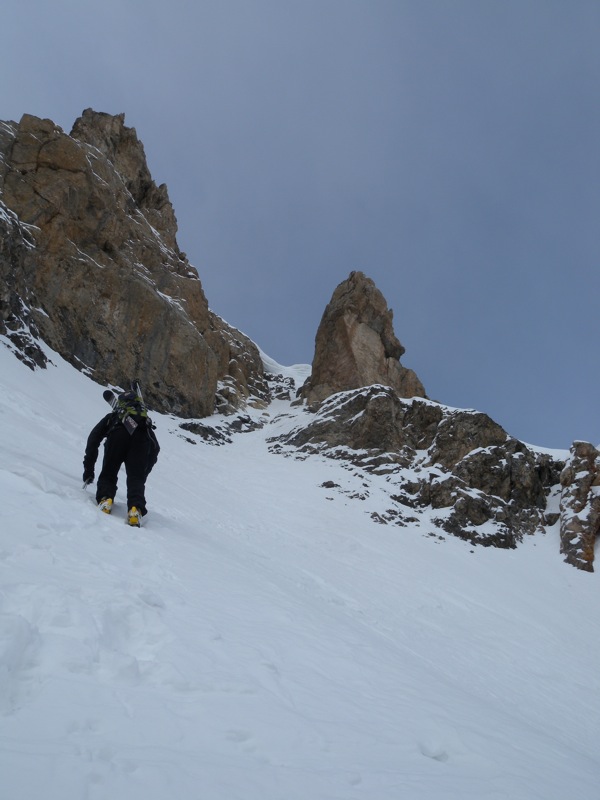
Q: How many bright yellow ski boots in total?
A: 2